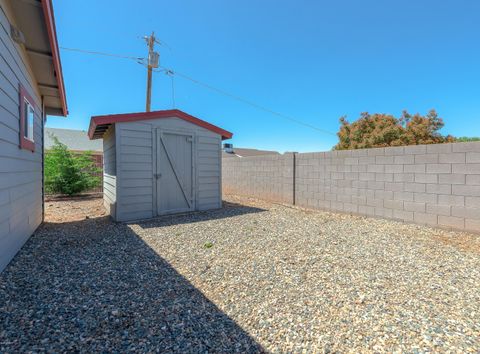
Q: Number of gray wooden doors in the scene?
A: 1